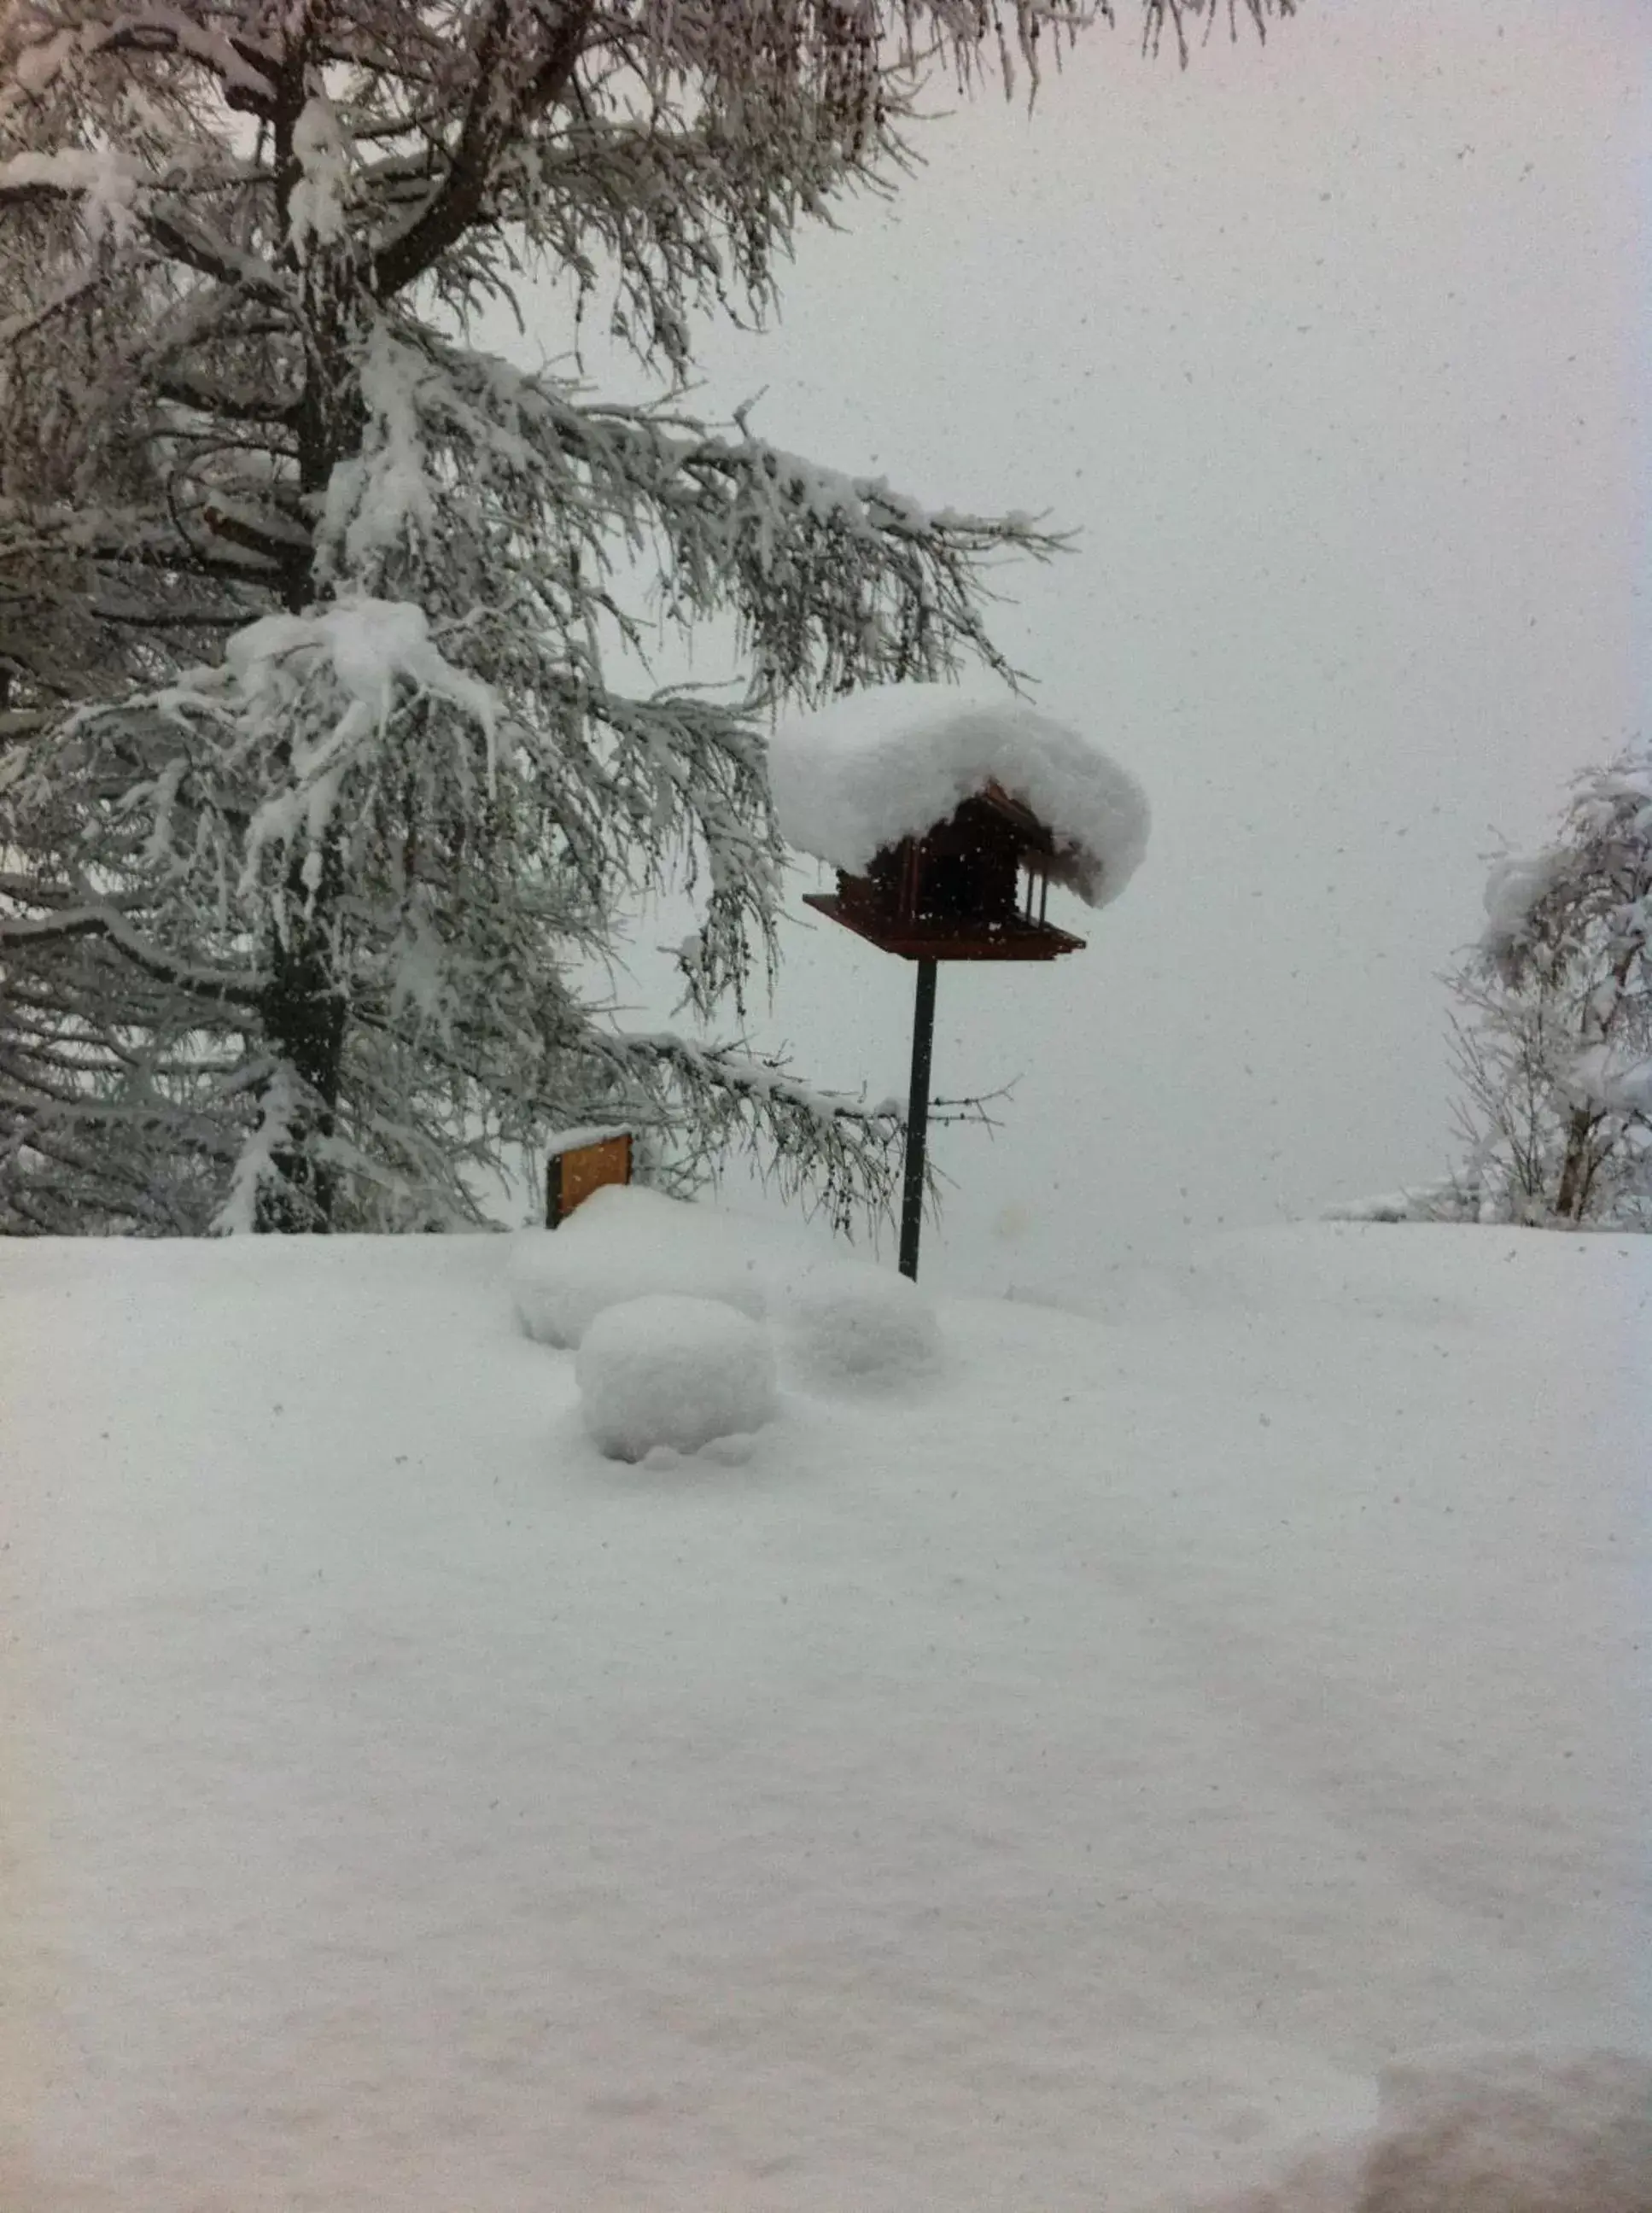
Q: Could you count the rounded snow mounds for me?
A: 3